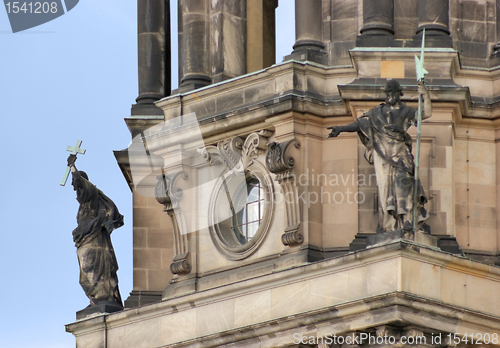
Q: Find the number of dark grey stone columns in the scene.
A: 5